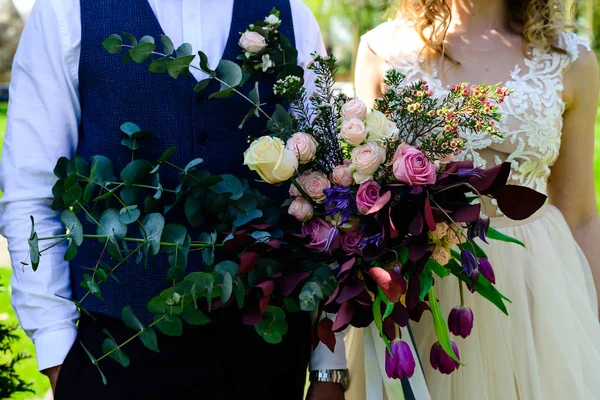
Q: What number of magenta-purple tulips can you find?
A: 4